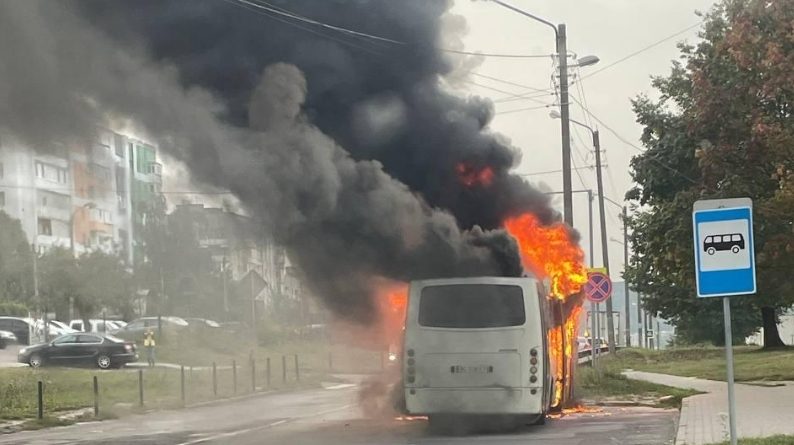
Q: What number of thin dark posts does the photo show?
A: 10